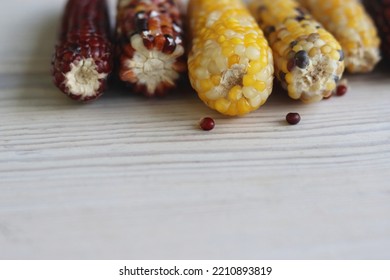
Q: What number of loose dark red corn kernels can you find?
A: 3